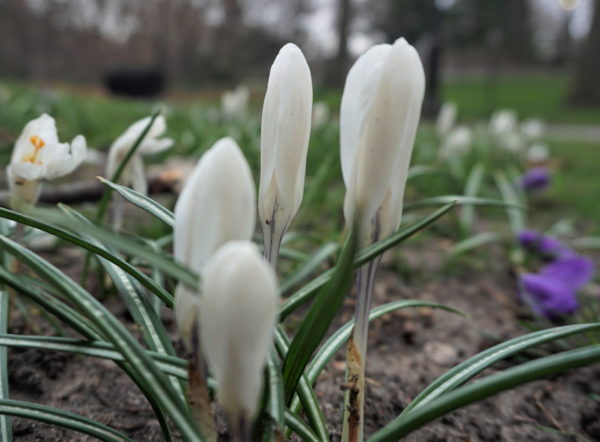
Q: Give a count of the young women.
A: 0